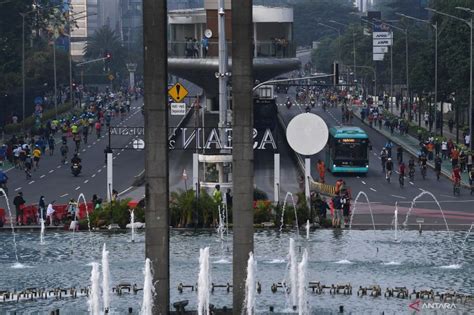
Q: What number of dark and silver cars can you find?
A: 0